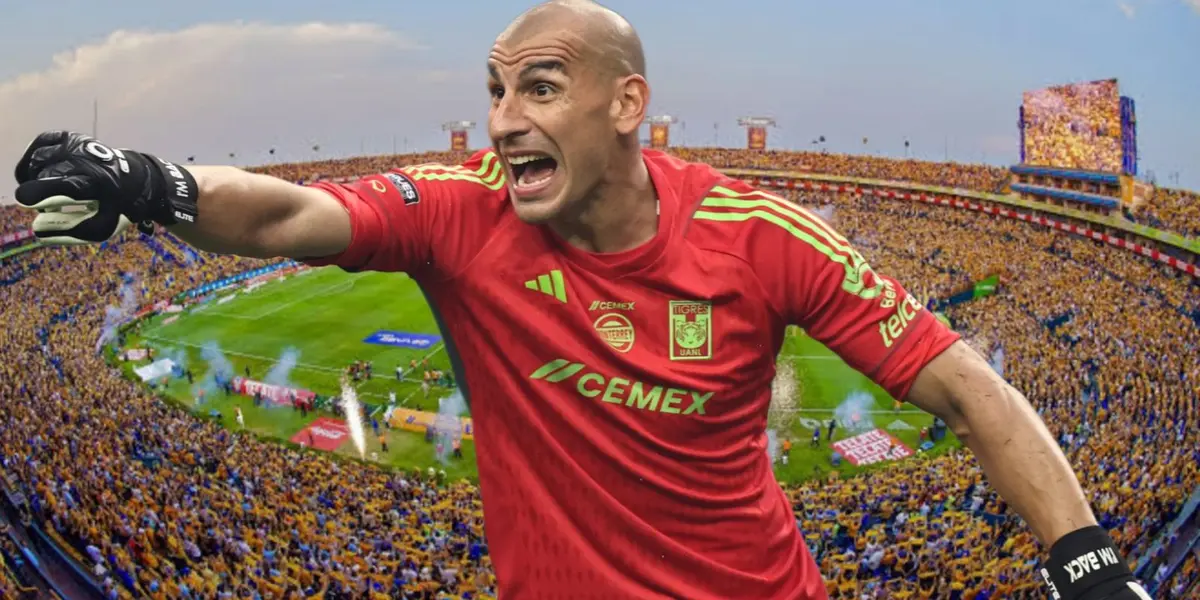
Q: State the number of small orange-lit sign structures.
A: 3